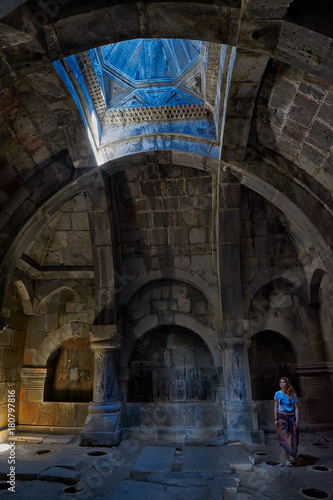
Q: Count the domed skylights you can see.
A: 1